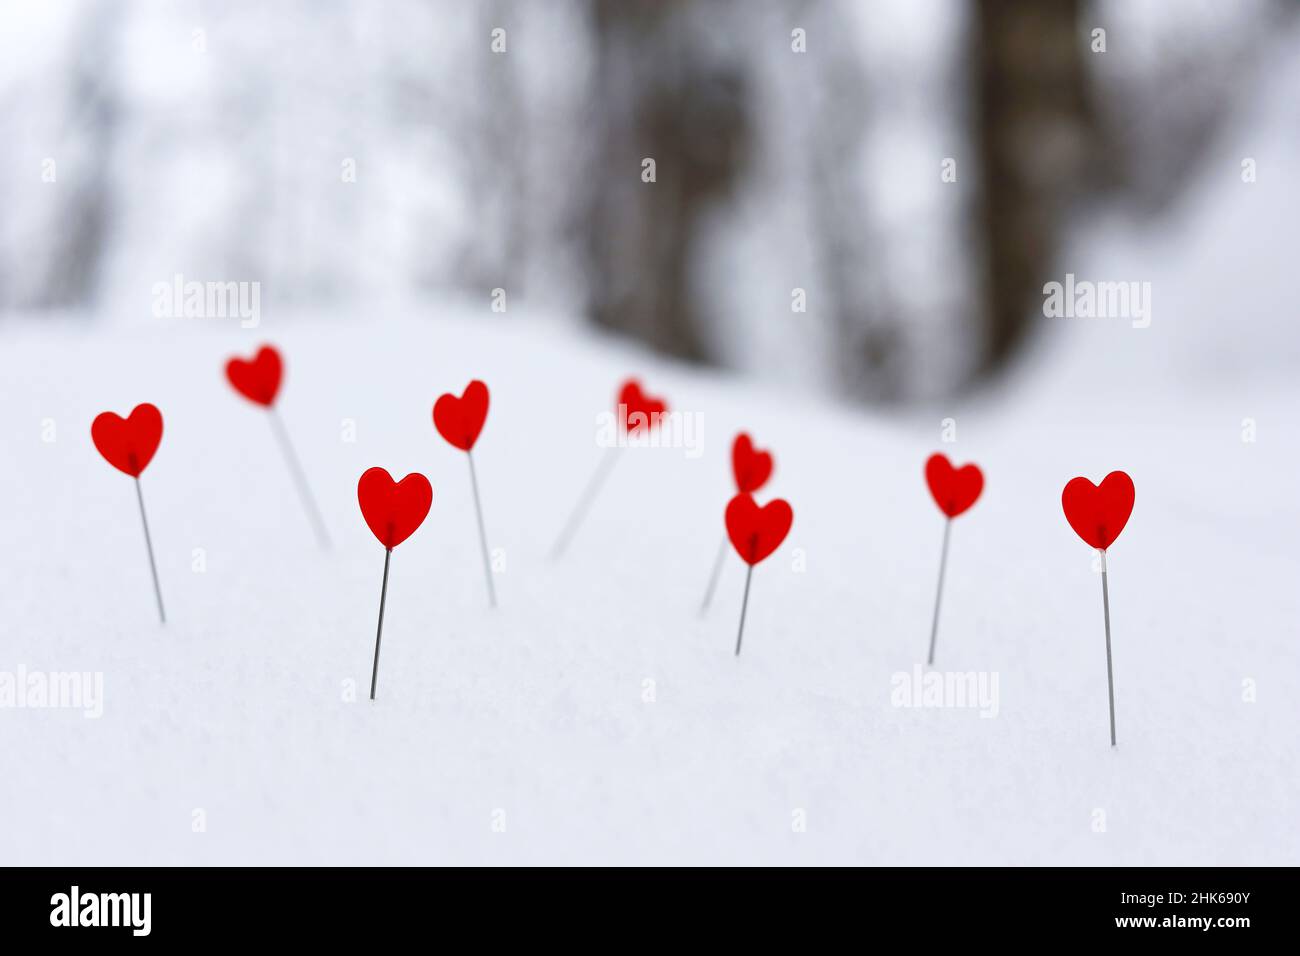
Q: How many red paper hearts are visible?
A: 9